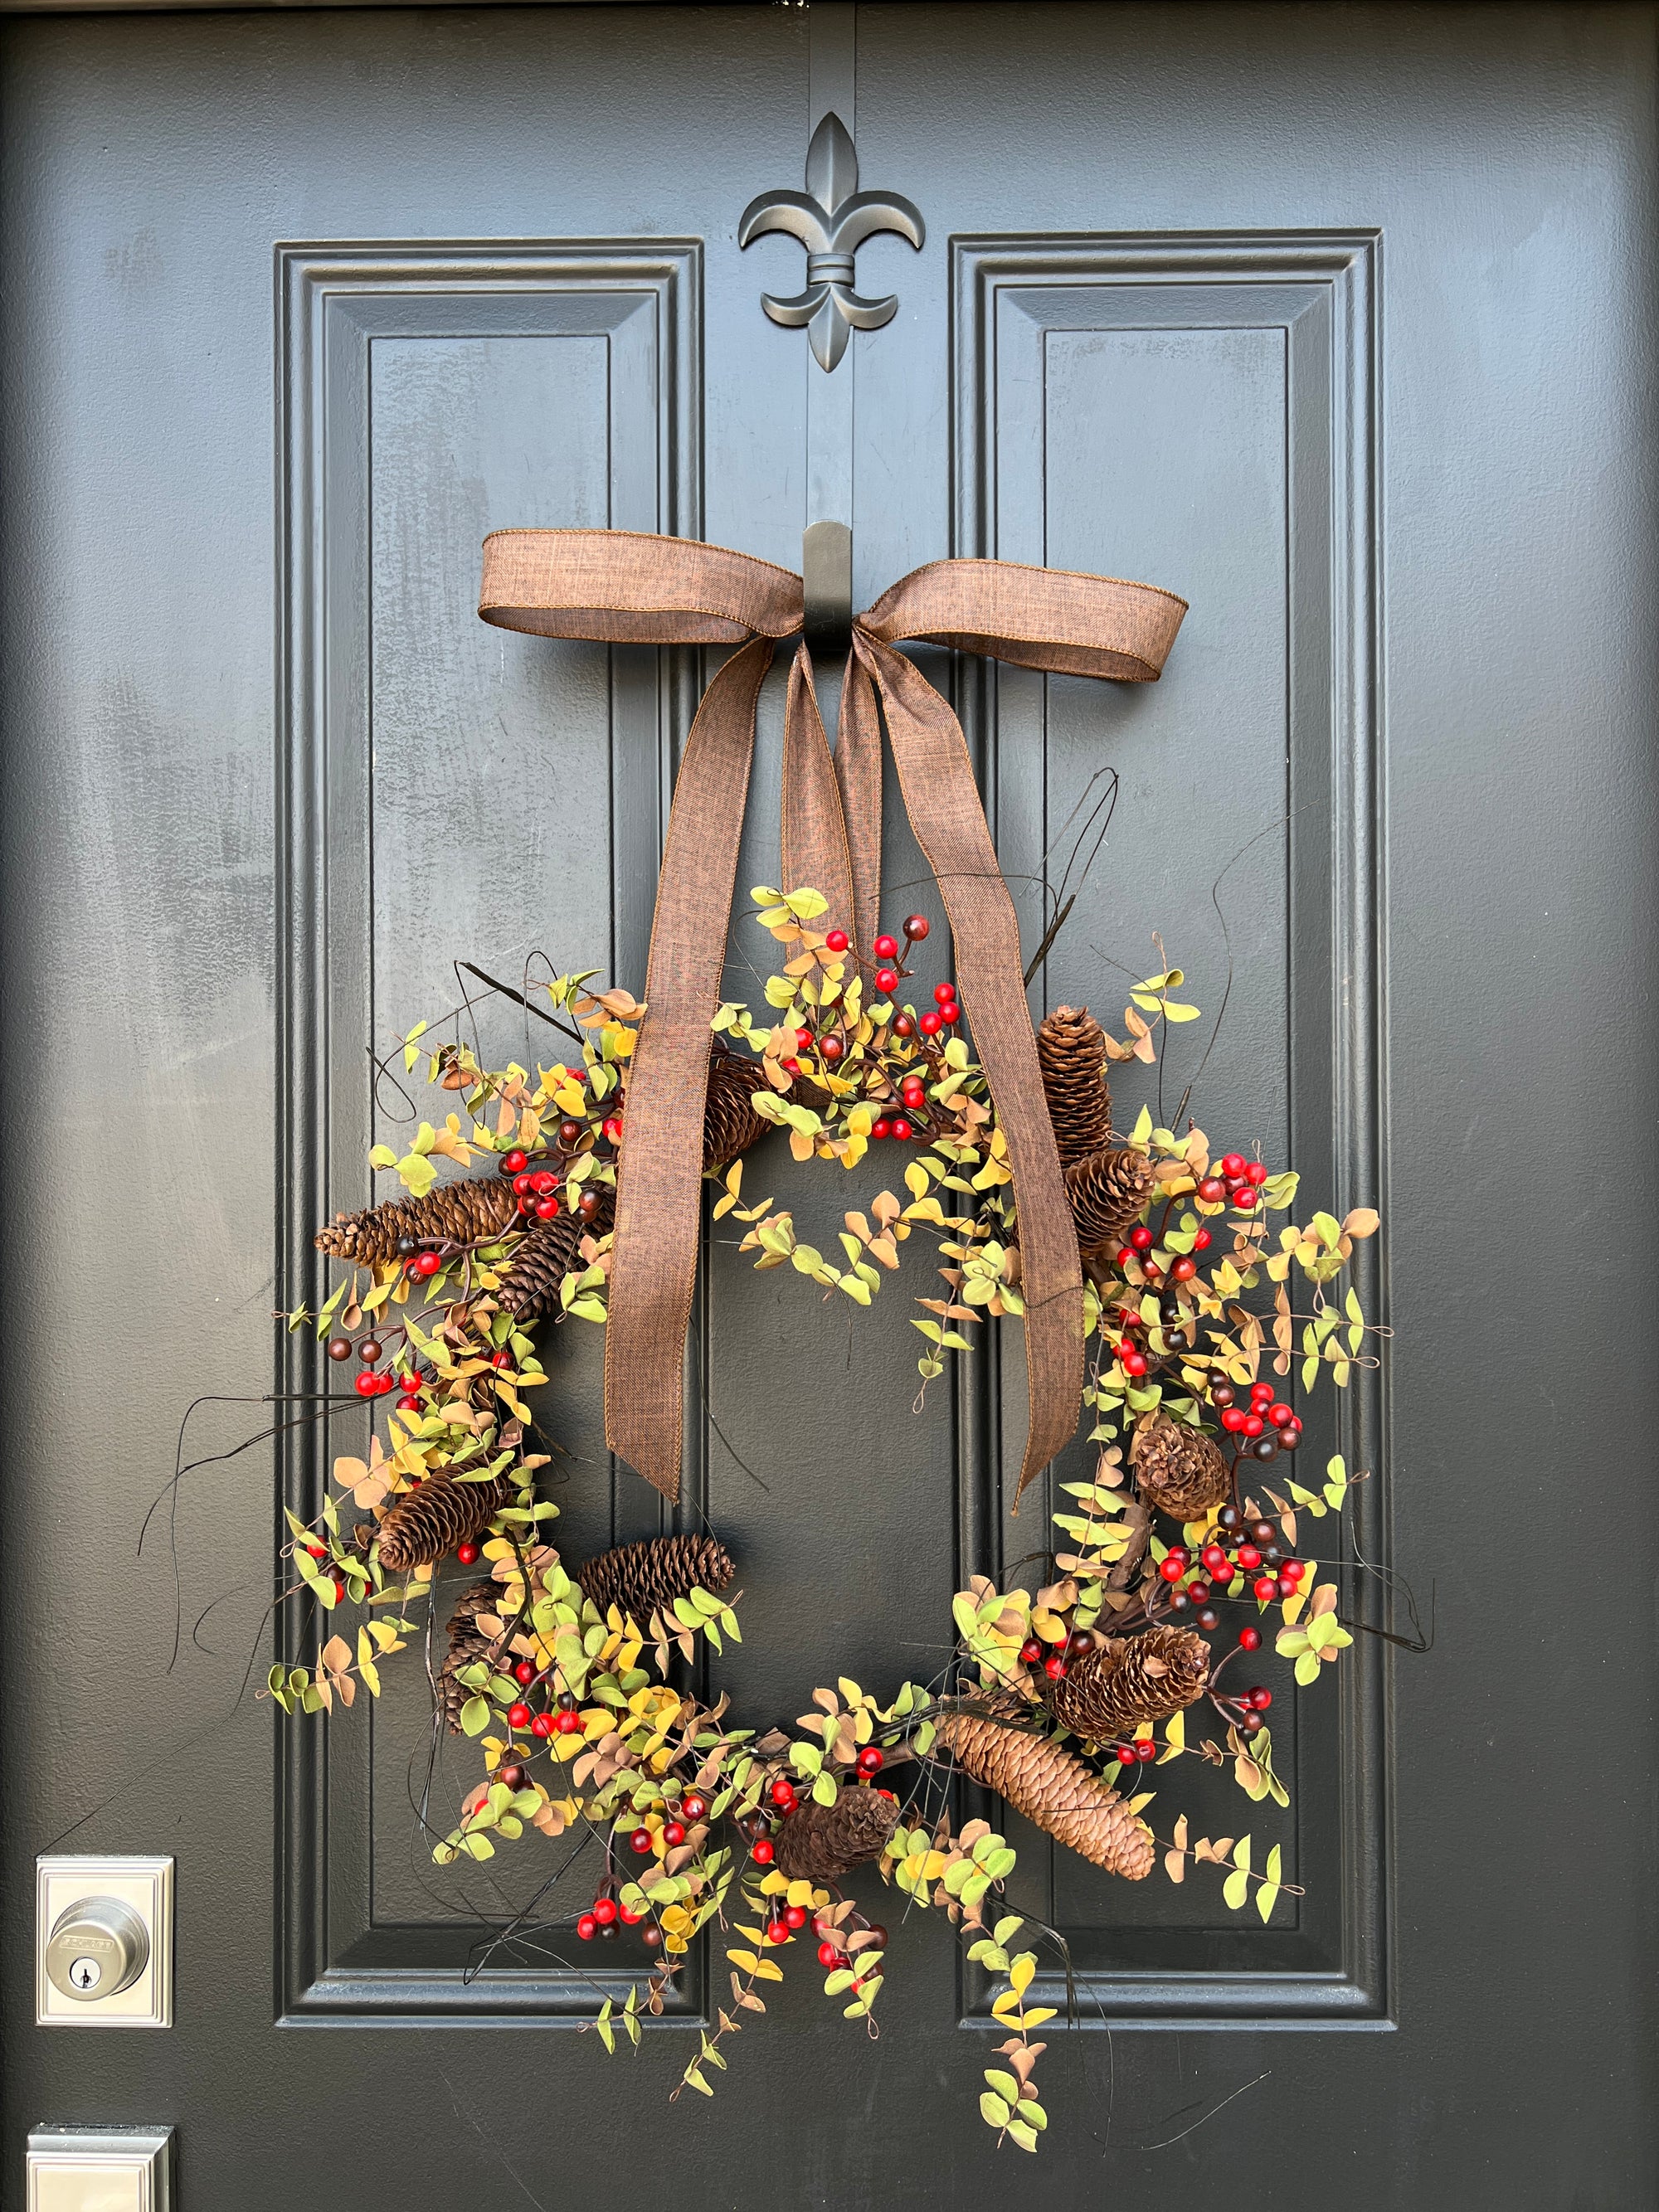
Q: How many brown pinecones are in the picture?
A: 12